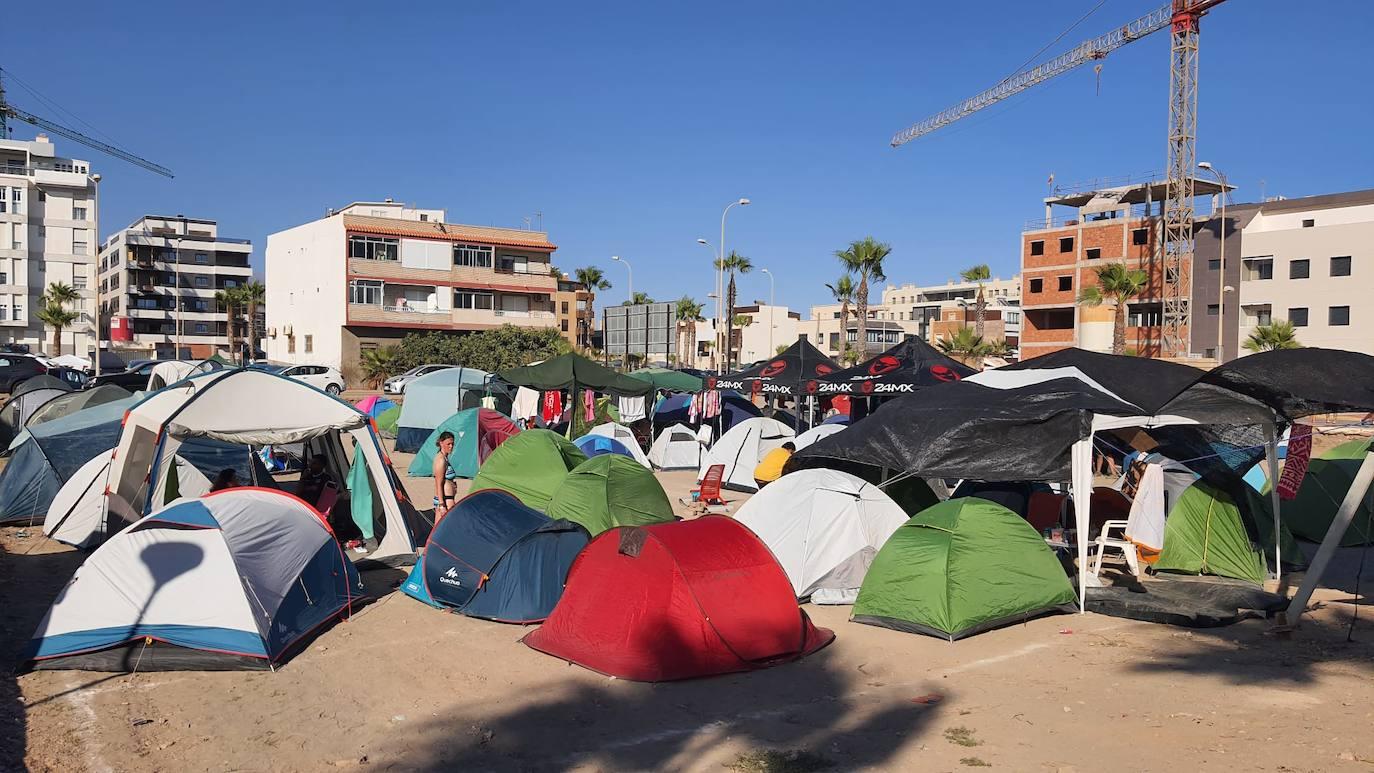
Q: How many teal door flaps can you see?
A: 1